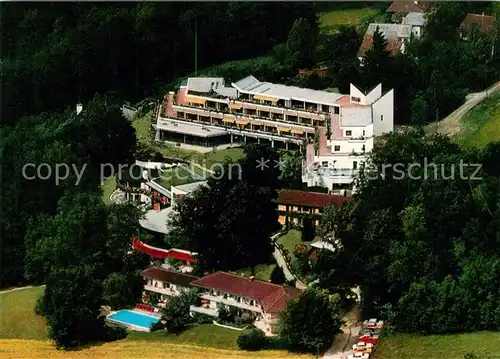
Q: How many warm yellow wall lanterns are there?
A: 0